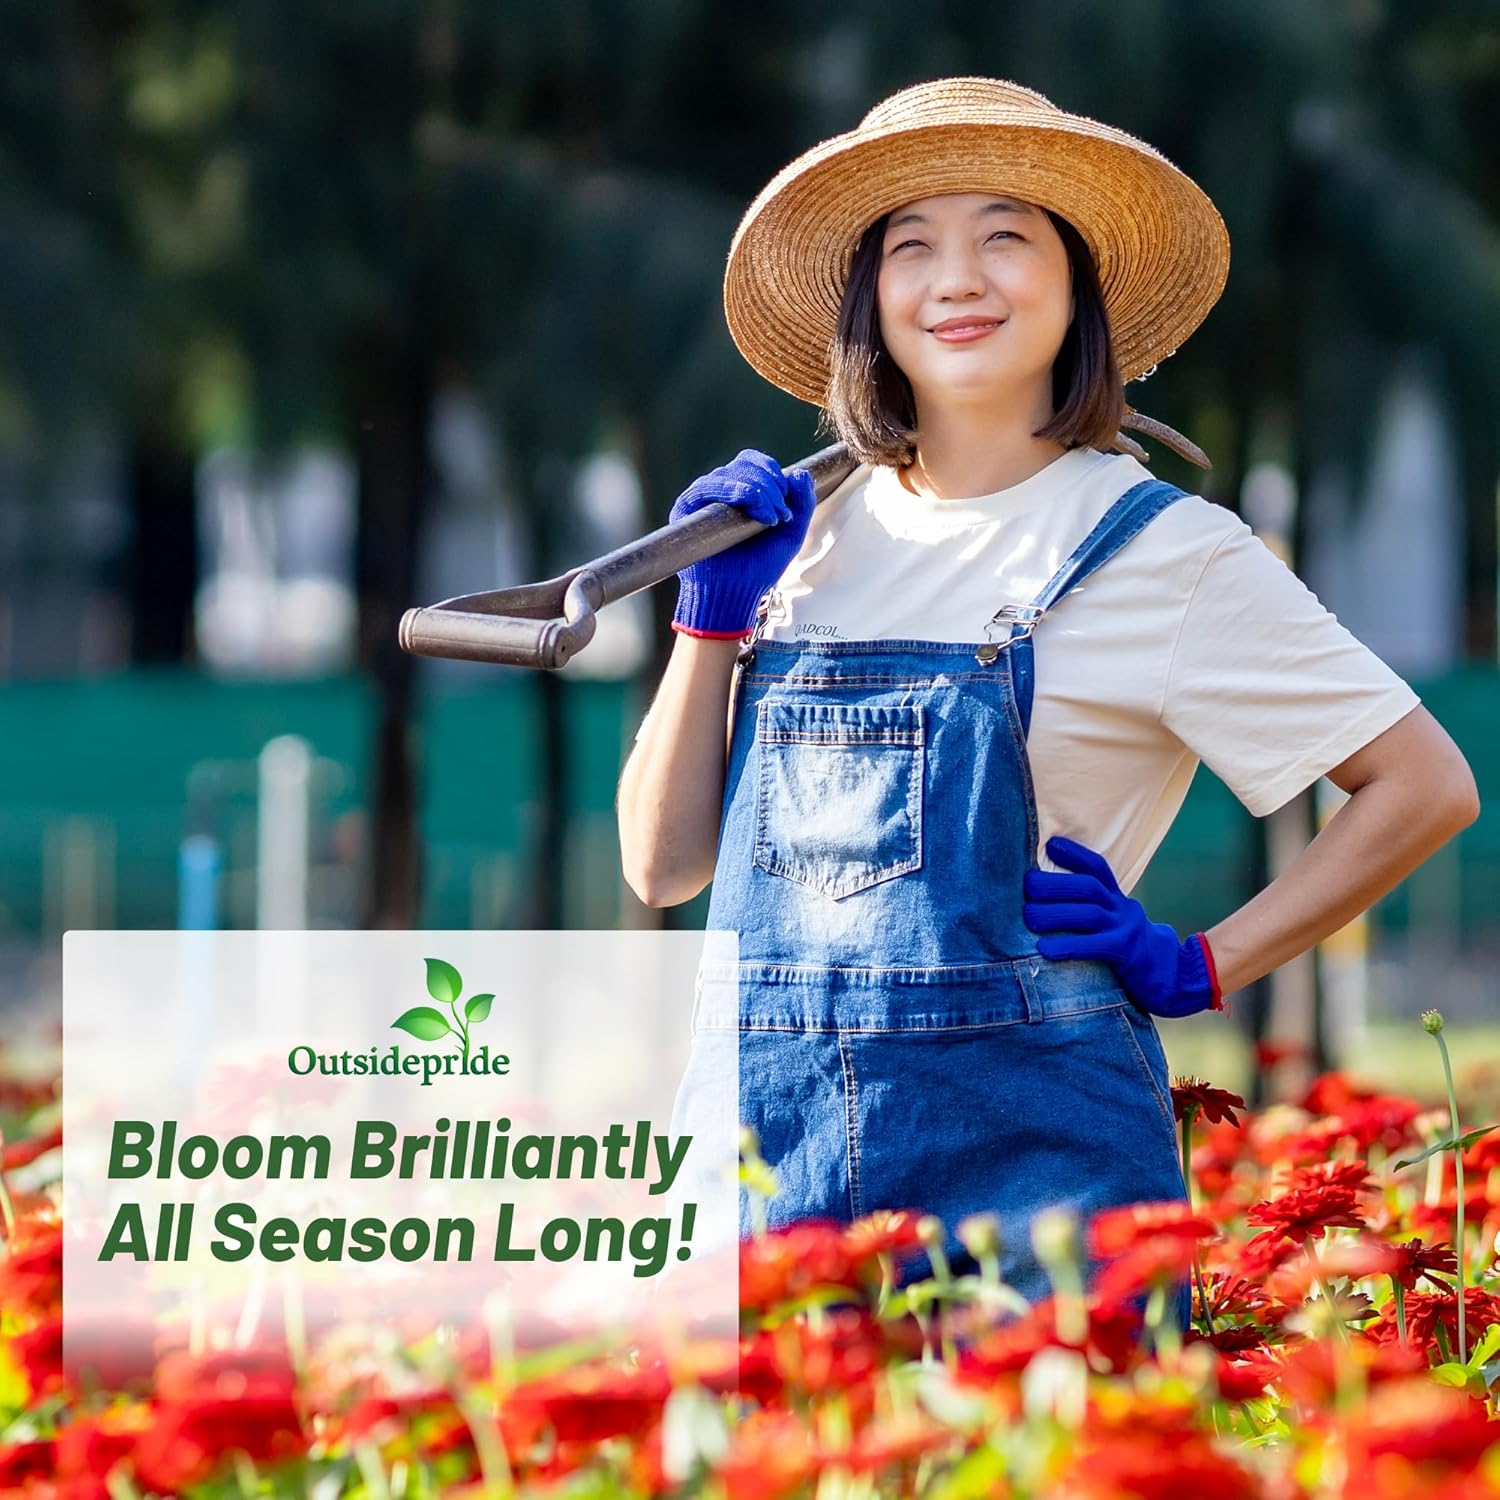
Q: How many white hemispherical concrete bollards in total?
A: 0